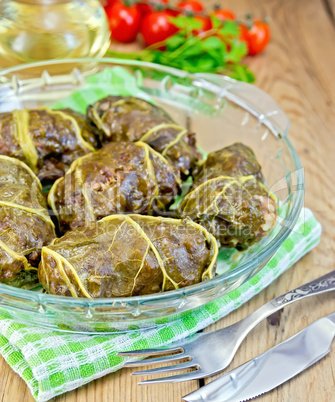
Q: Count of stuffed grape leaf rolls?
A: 6